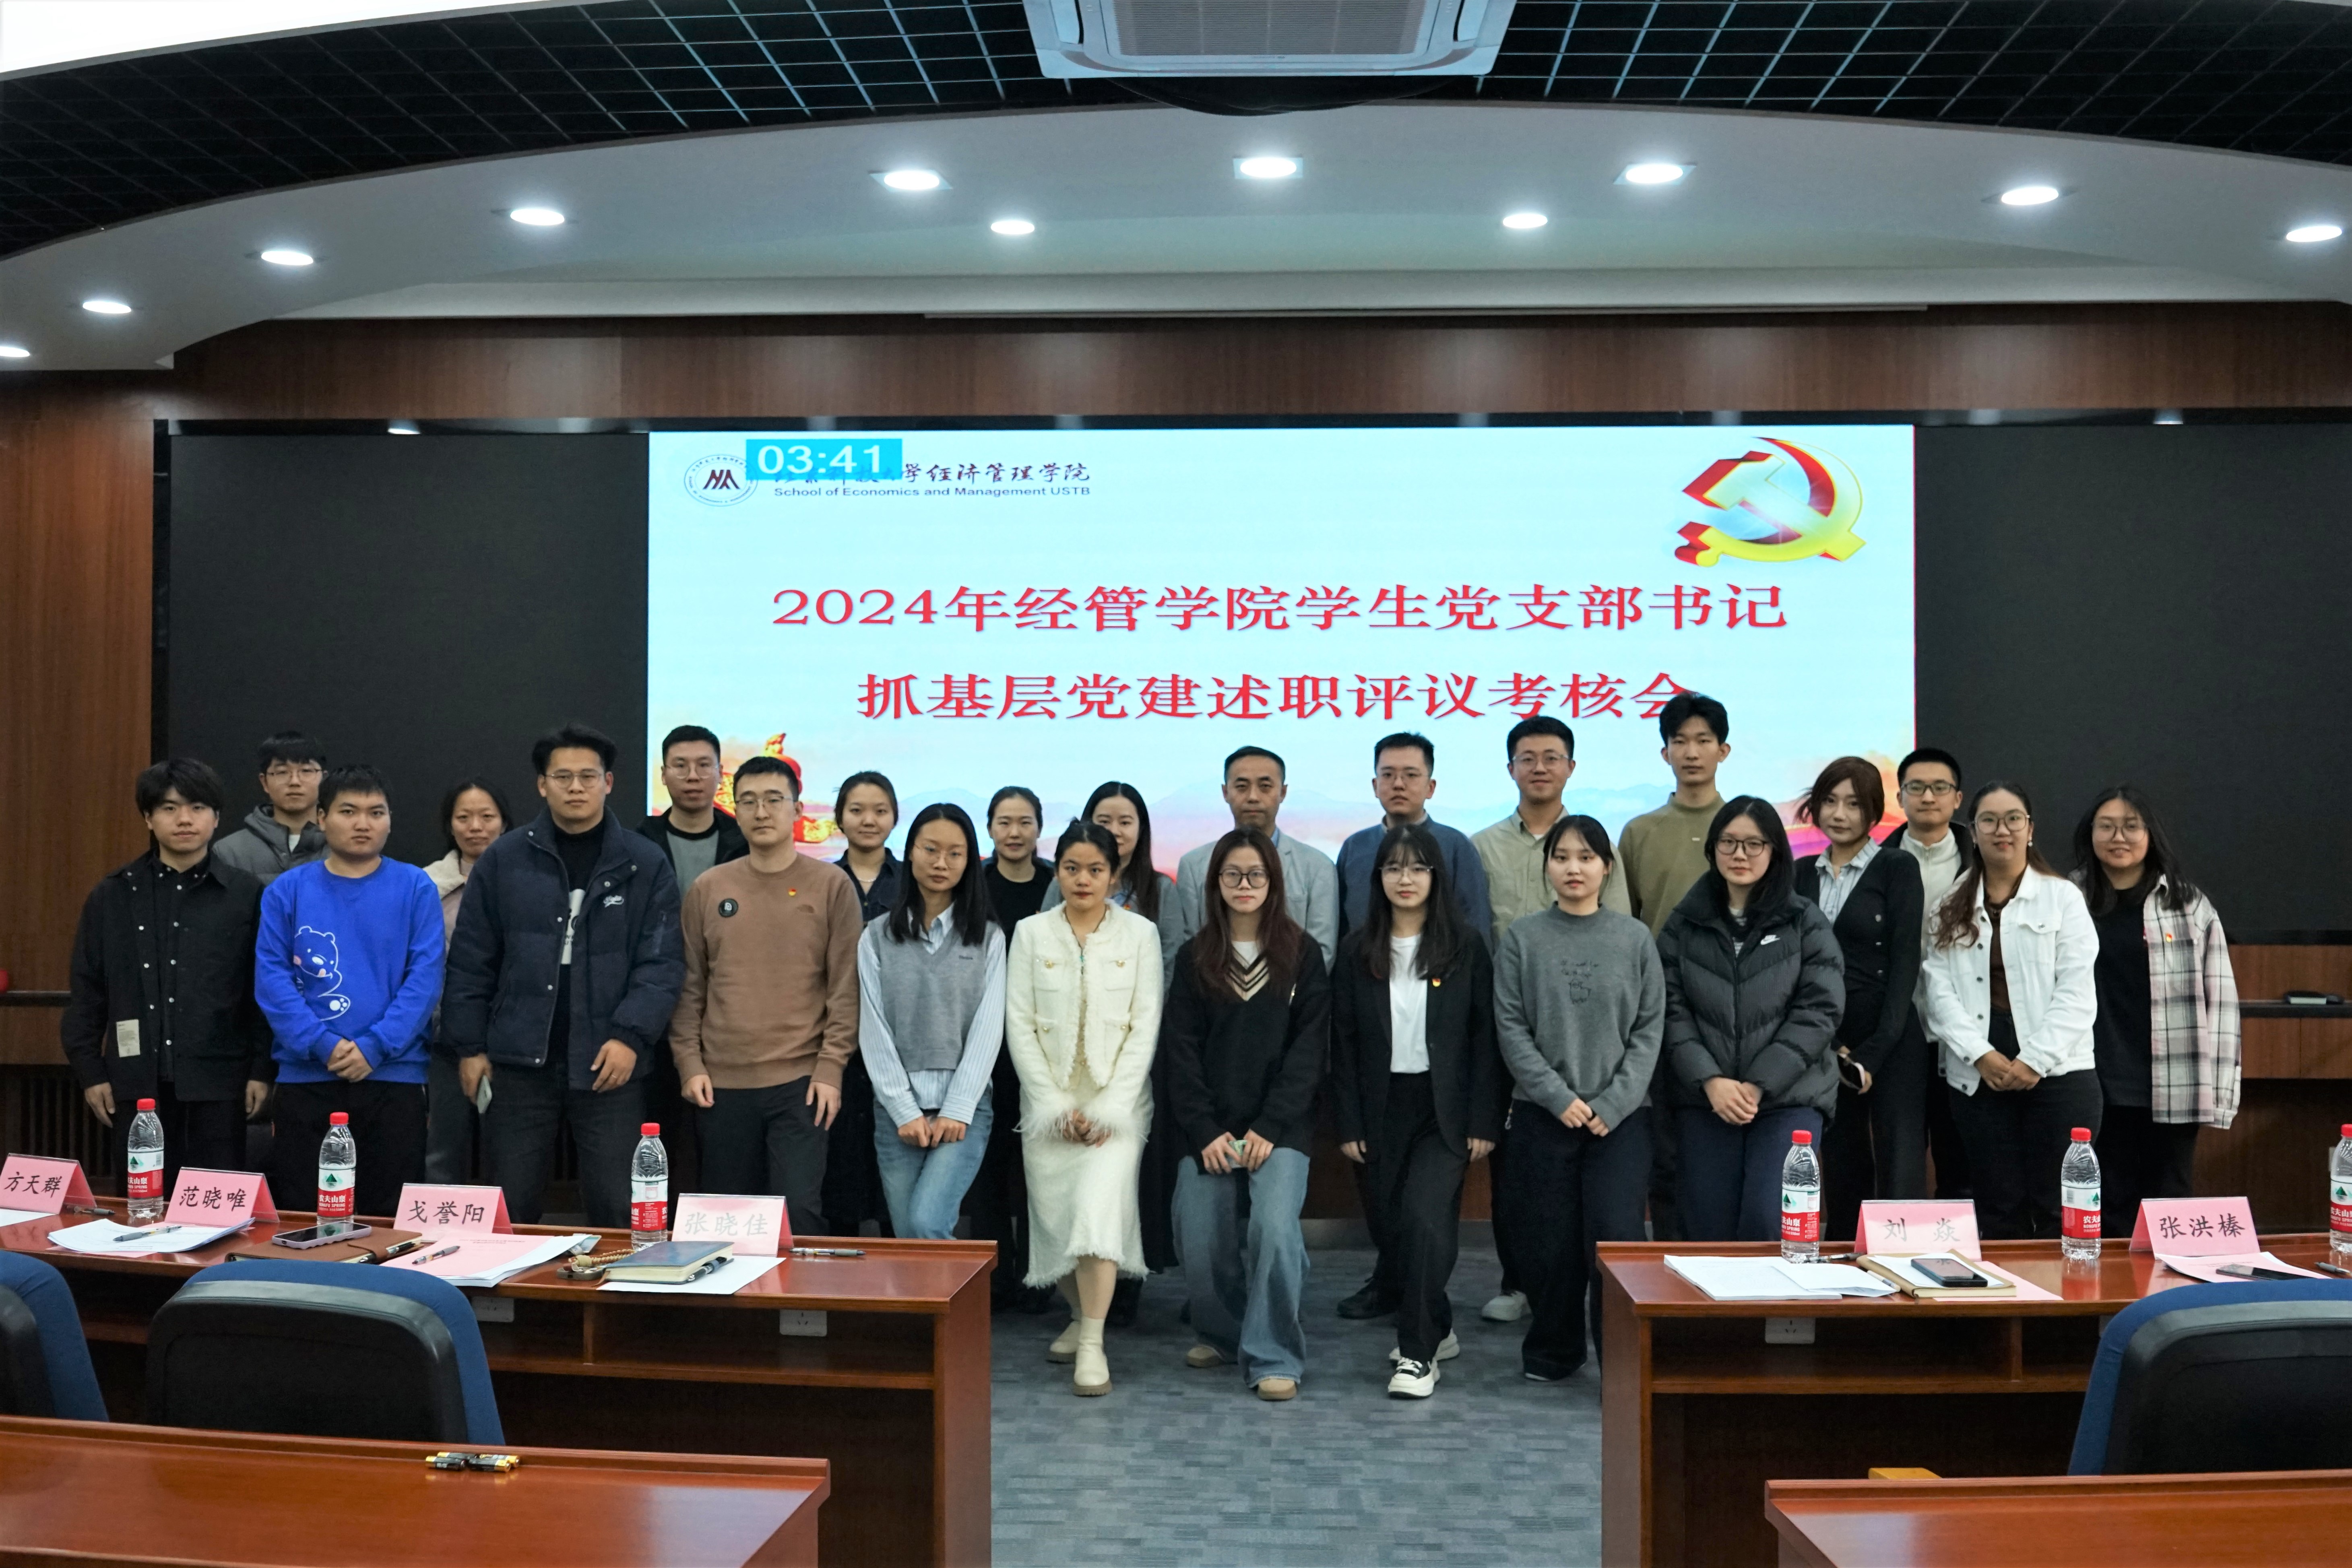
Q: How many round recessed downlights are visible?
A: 11